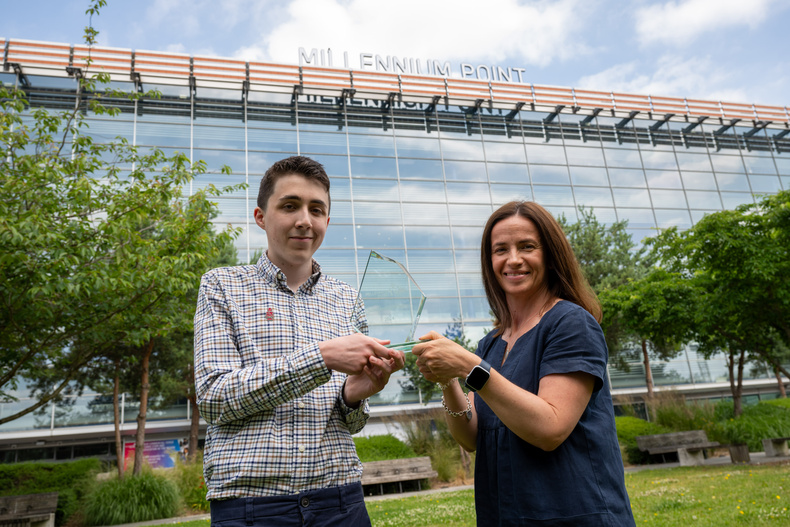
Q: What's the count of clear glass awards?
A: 1